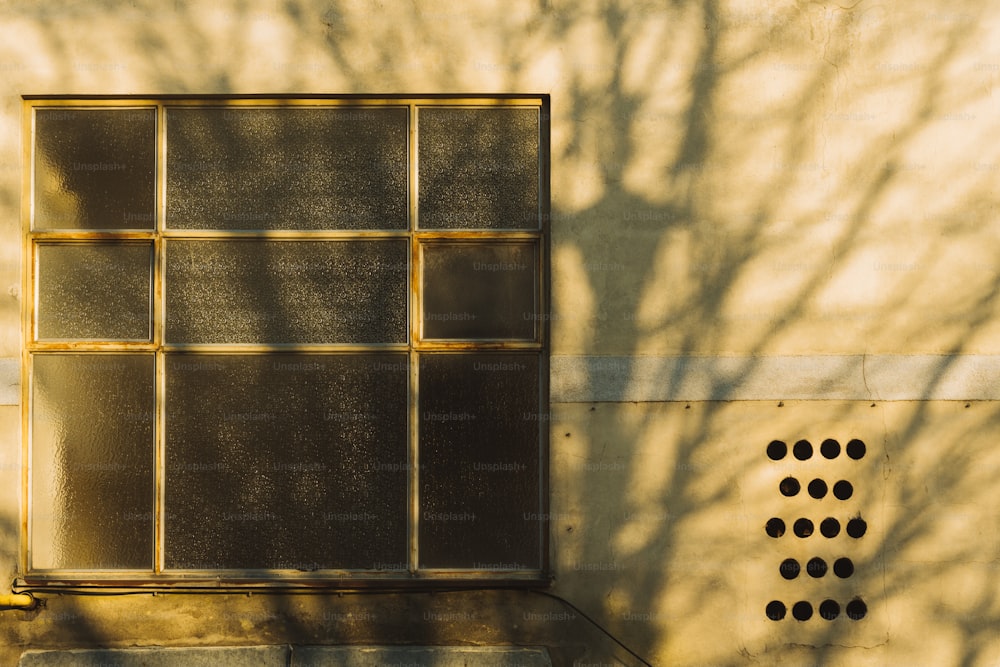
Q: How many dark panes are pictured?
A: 9